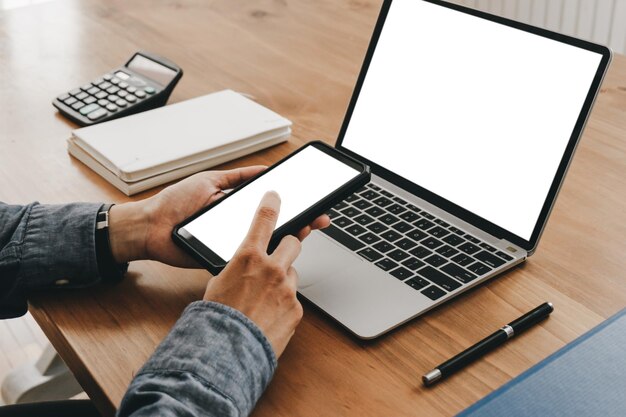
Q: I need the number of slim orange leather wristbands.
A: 0